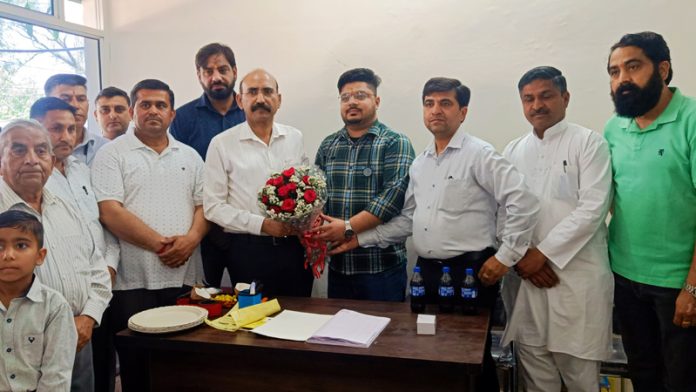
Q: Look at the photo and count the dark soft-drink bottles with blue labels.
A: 3